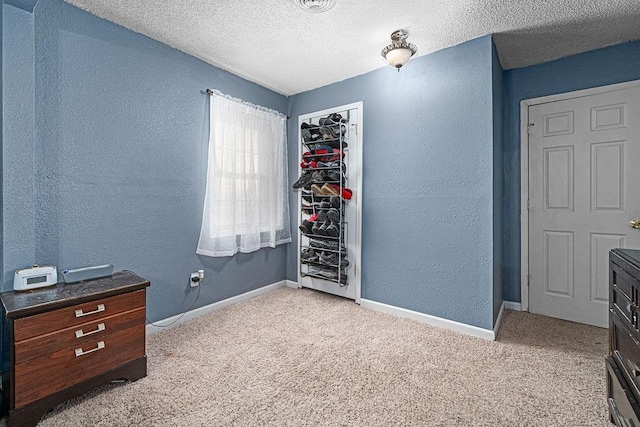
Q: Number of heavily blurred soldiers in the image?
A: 0